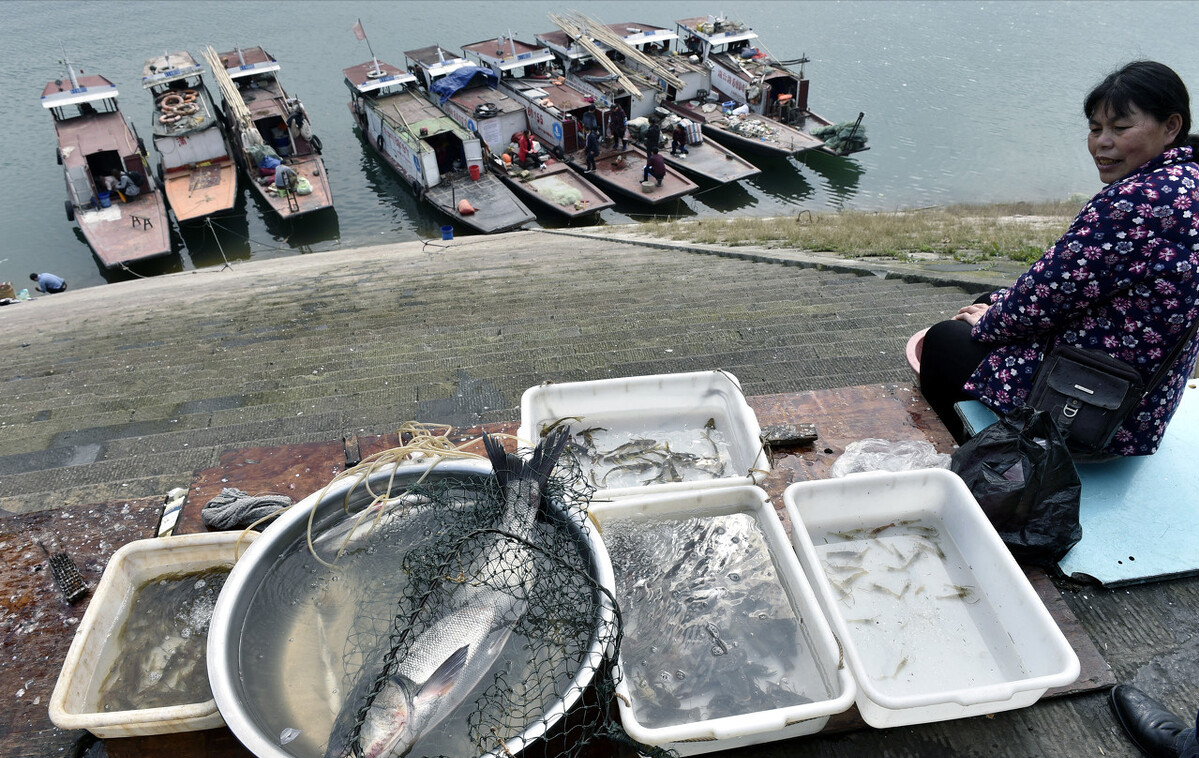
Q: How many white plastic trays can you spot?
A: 4